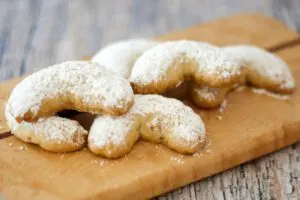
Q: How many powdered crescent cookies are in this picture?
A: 6